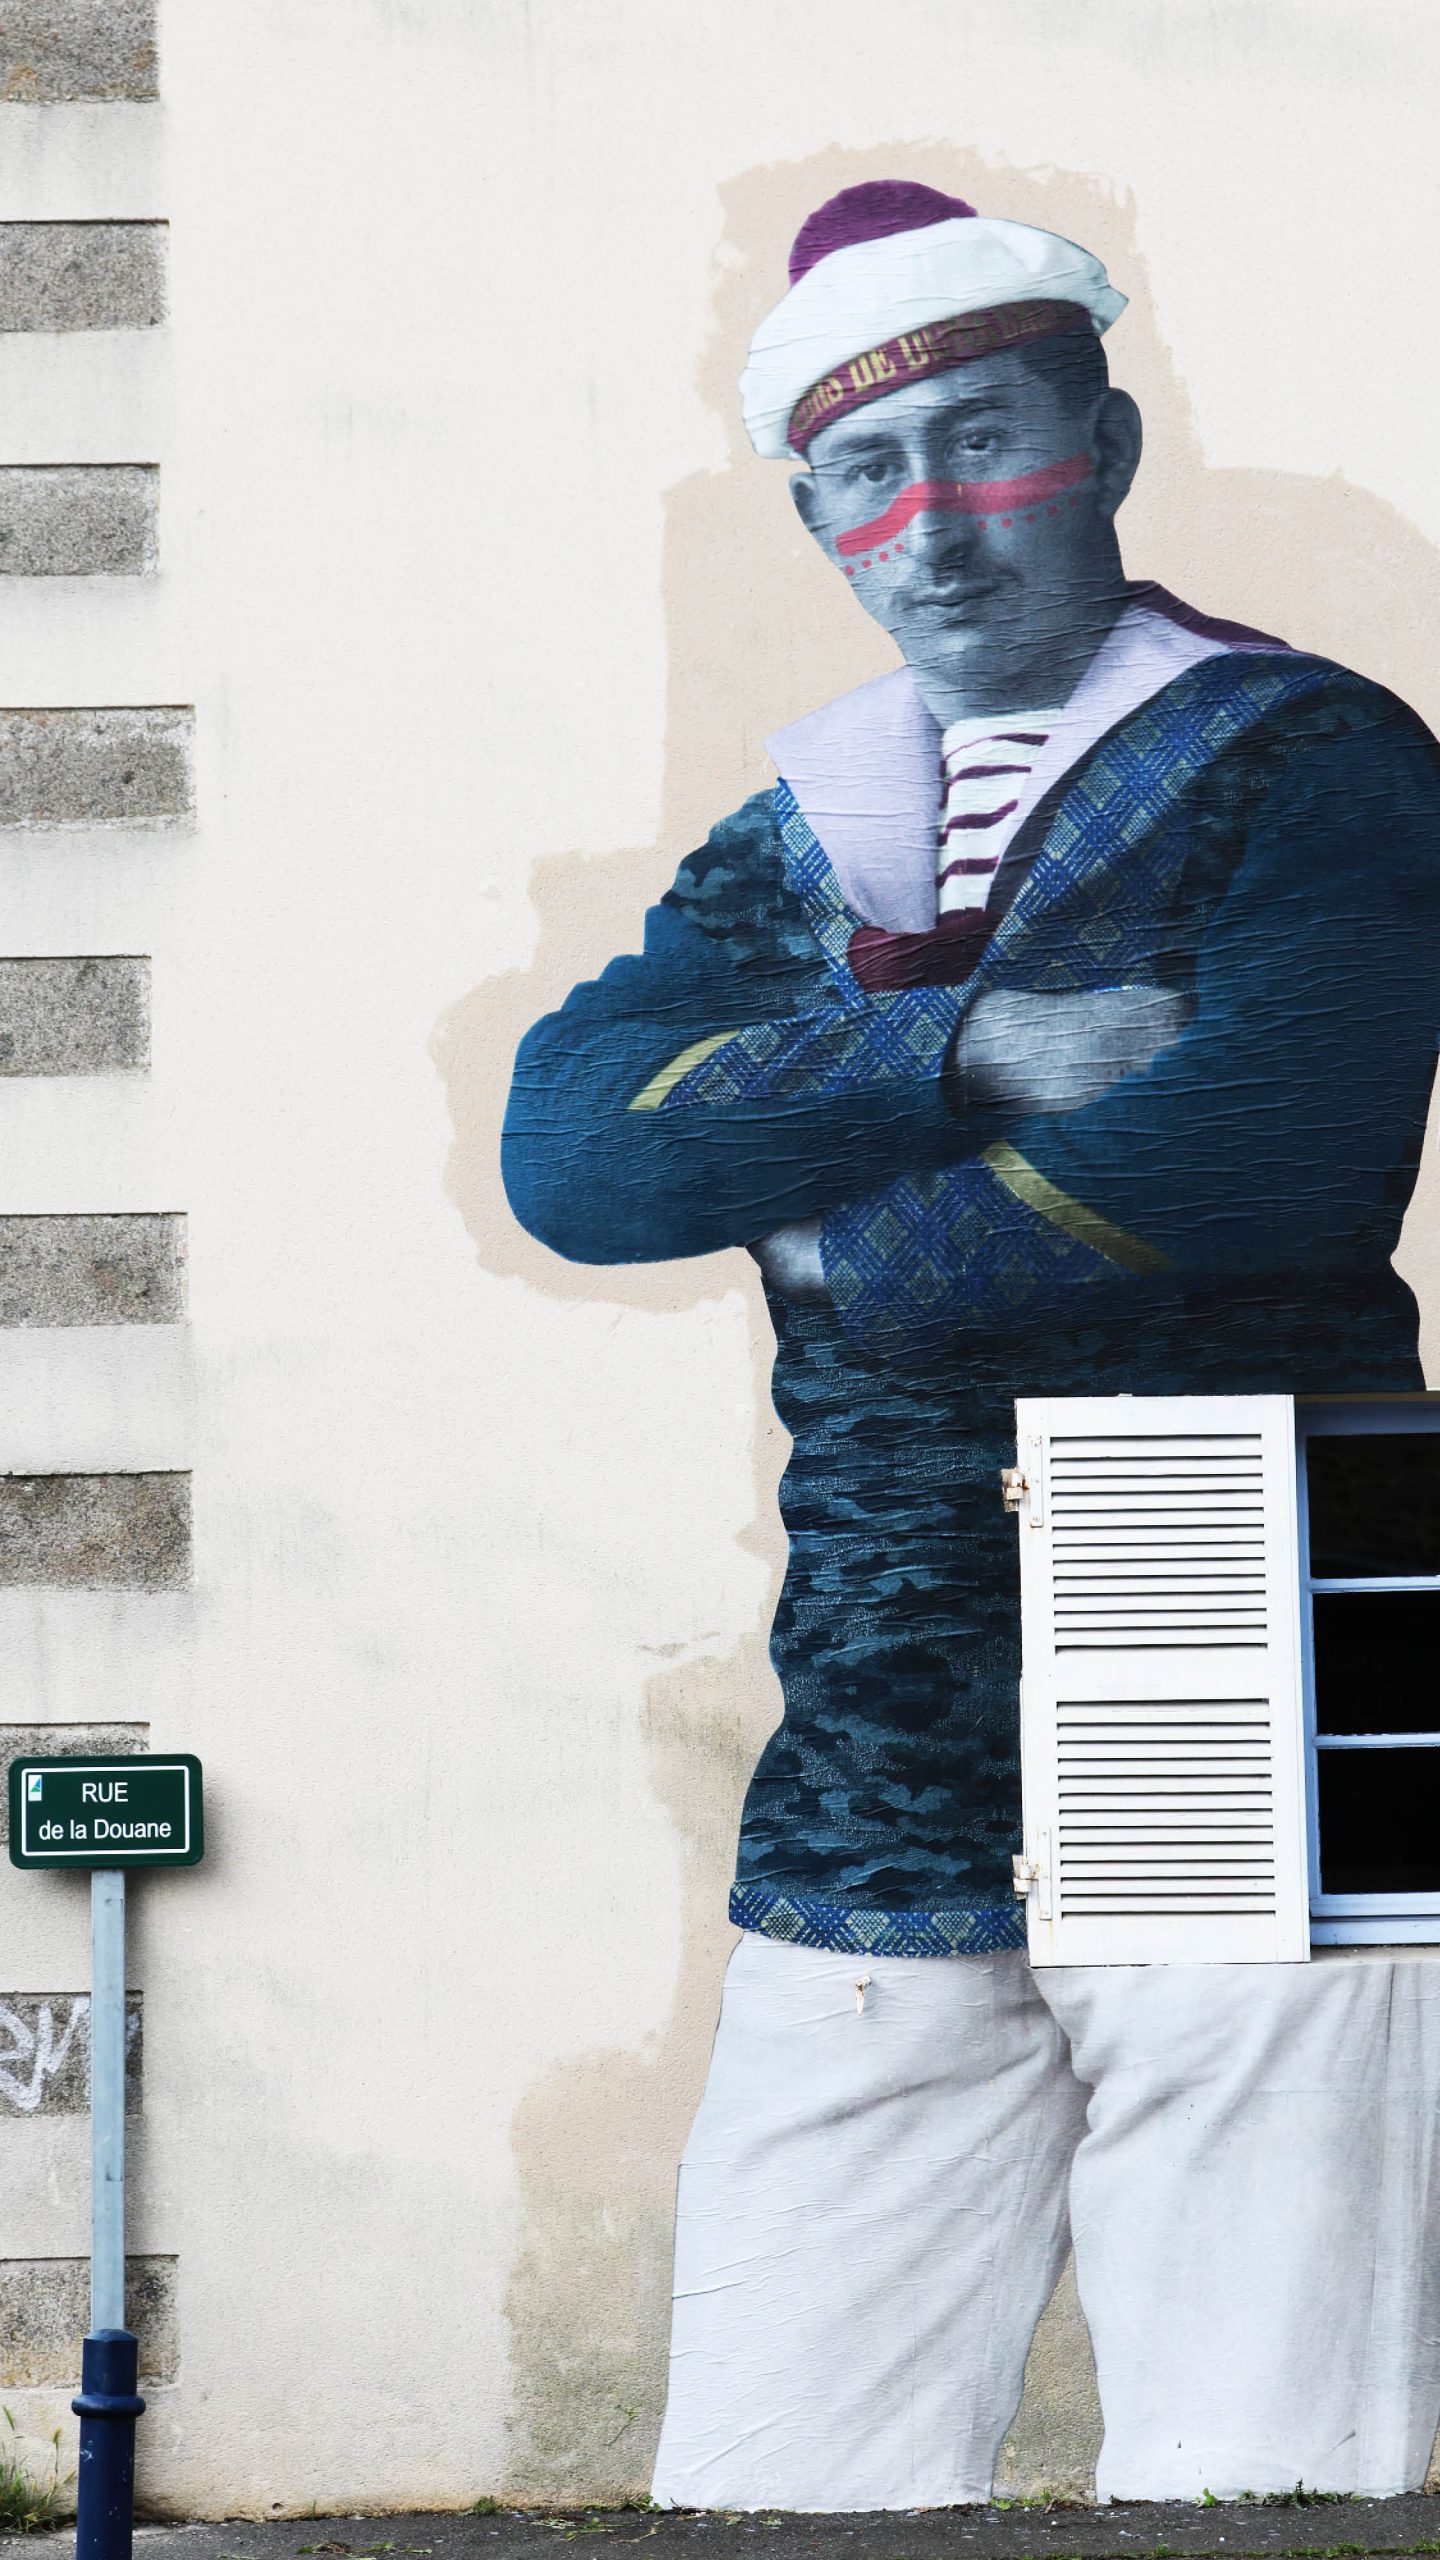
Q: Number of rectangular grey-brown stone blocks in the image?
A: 10